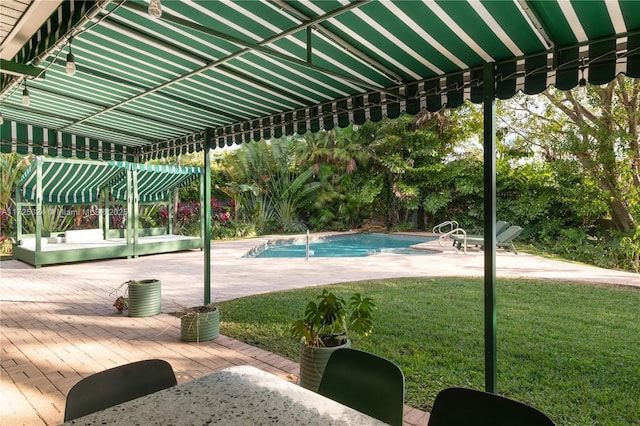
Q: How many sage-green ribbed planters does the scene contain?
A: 3